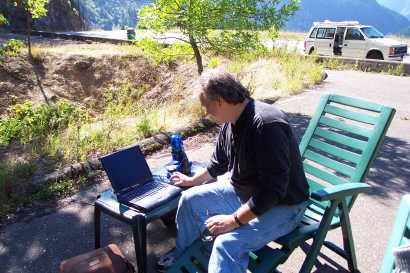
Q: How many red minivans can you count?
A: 0